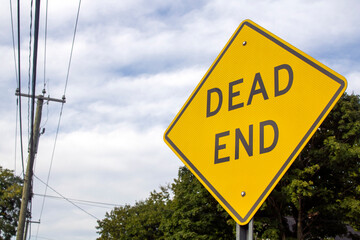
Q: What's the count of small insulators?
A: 3